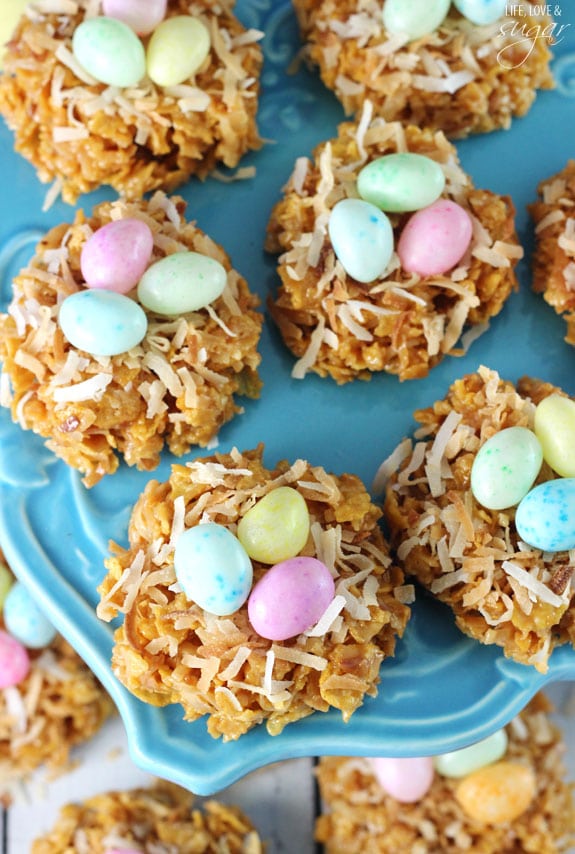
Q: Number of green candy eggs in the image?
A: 6